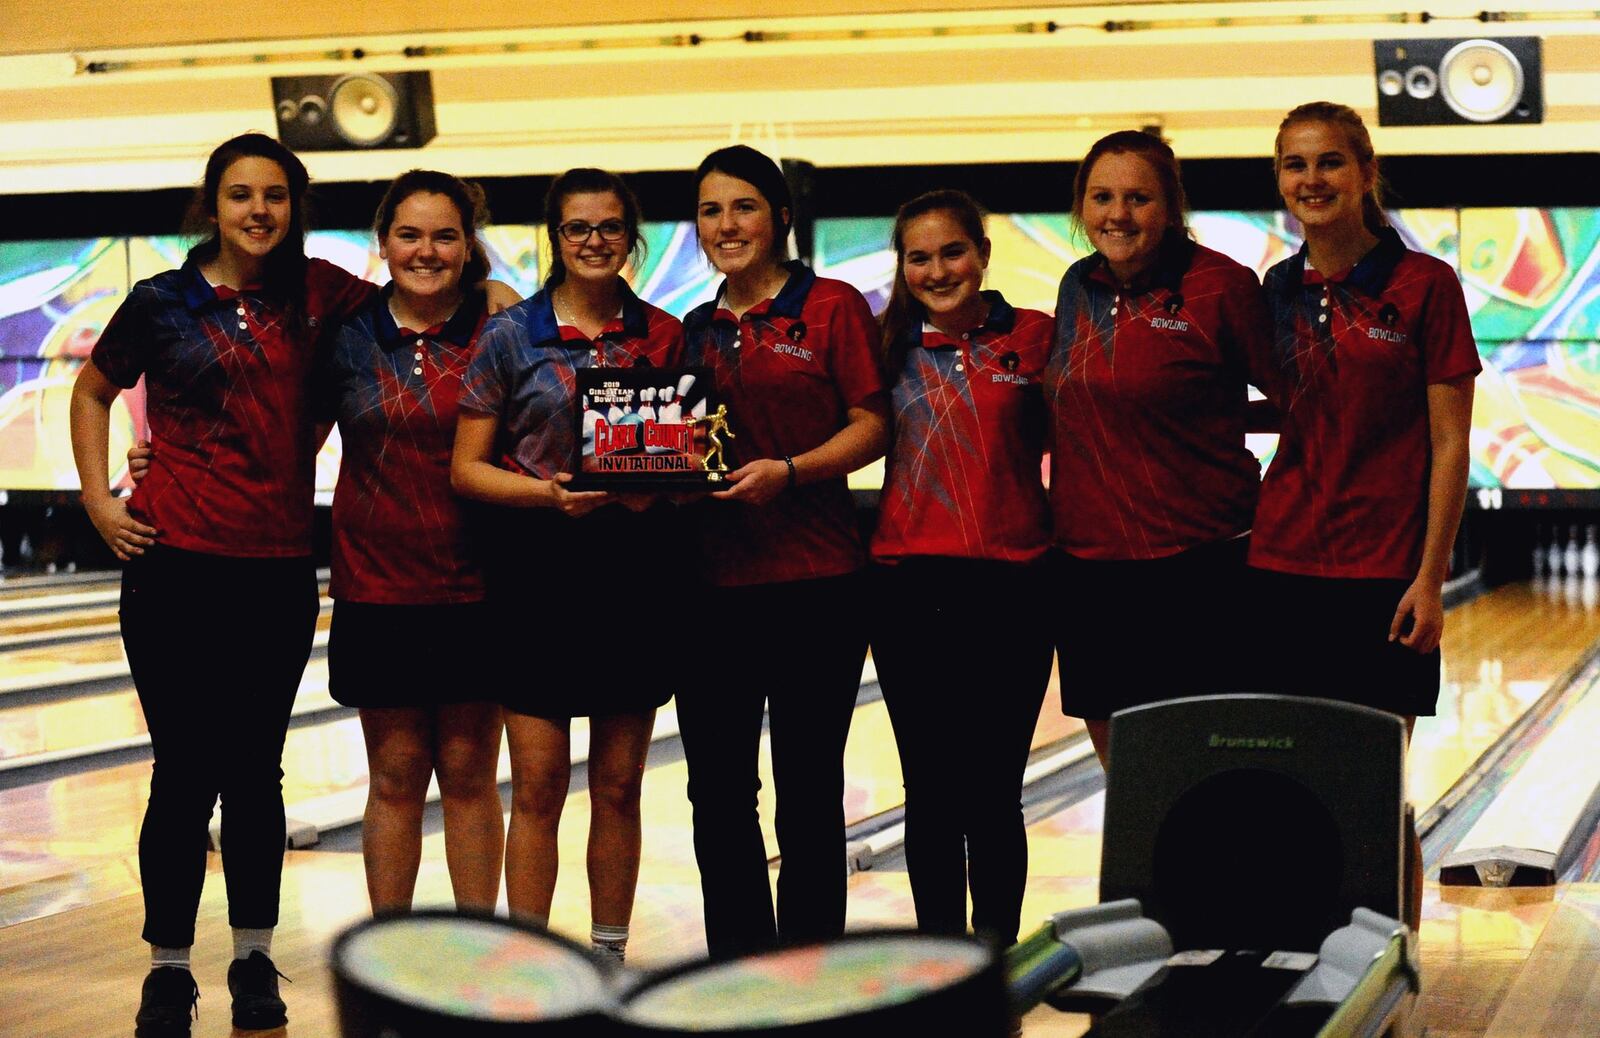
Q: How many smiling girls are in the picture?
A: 7